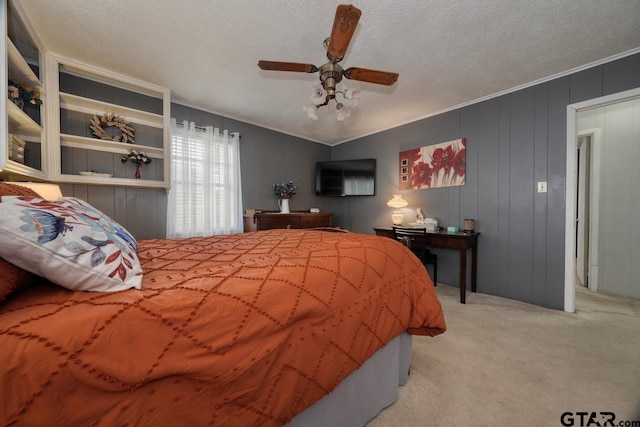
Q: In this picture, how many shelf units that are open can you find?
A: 2